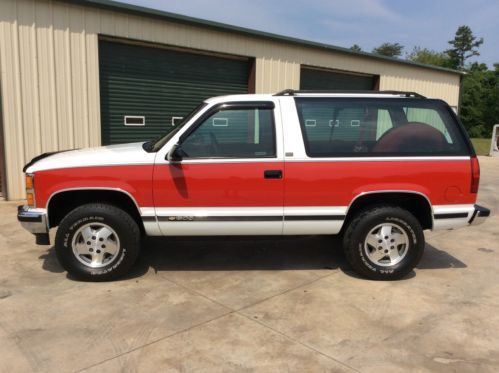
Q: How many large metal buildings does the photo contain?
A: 1